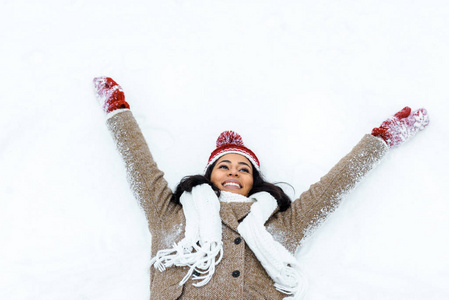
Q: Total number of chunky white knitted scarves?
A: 1